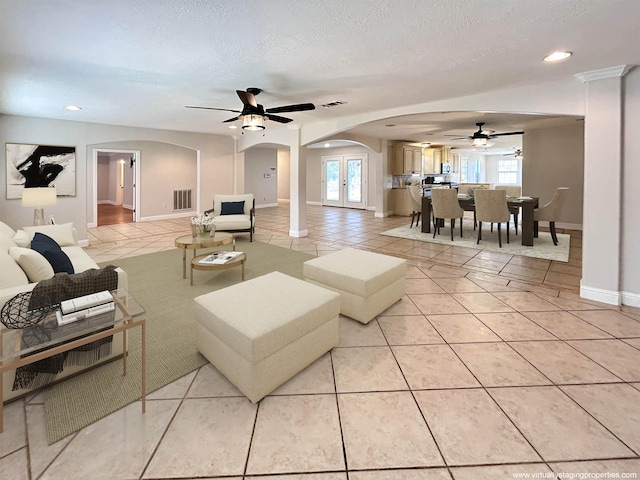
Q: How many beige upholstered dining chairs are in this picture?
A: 6